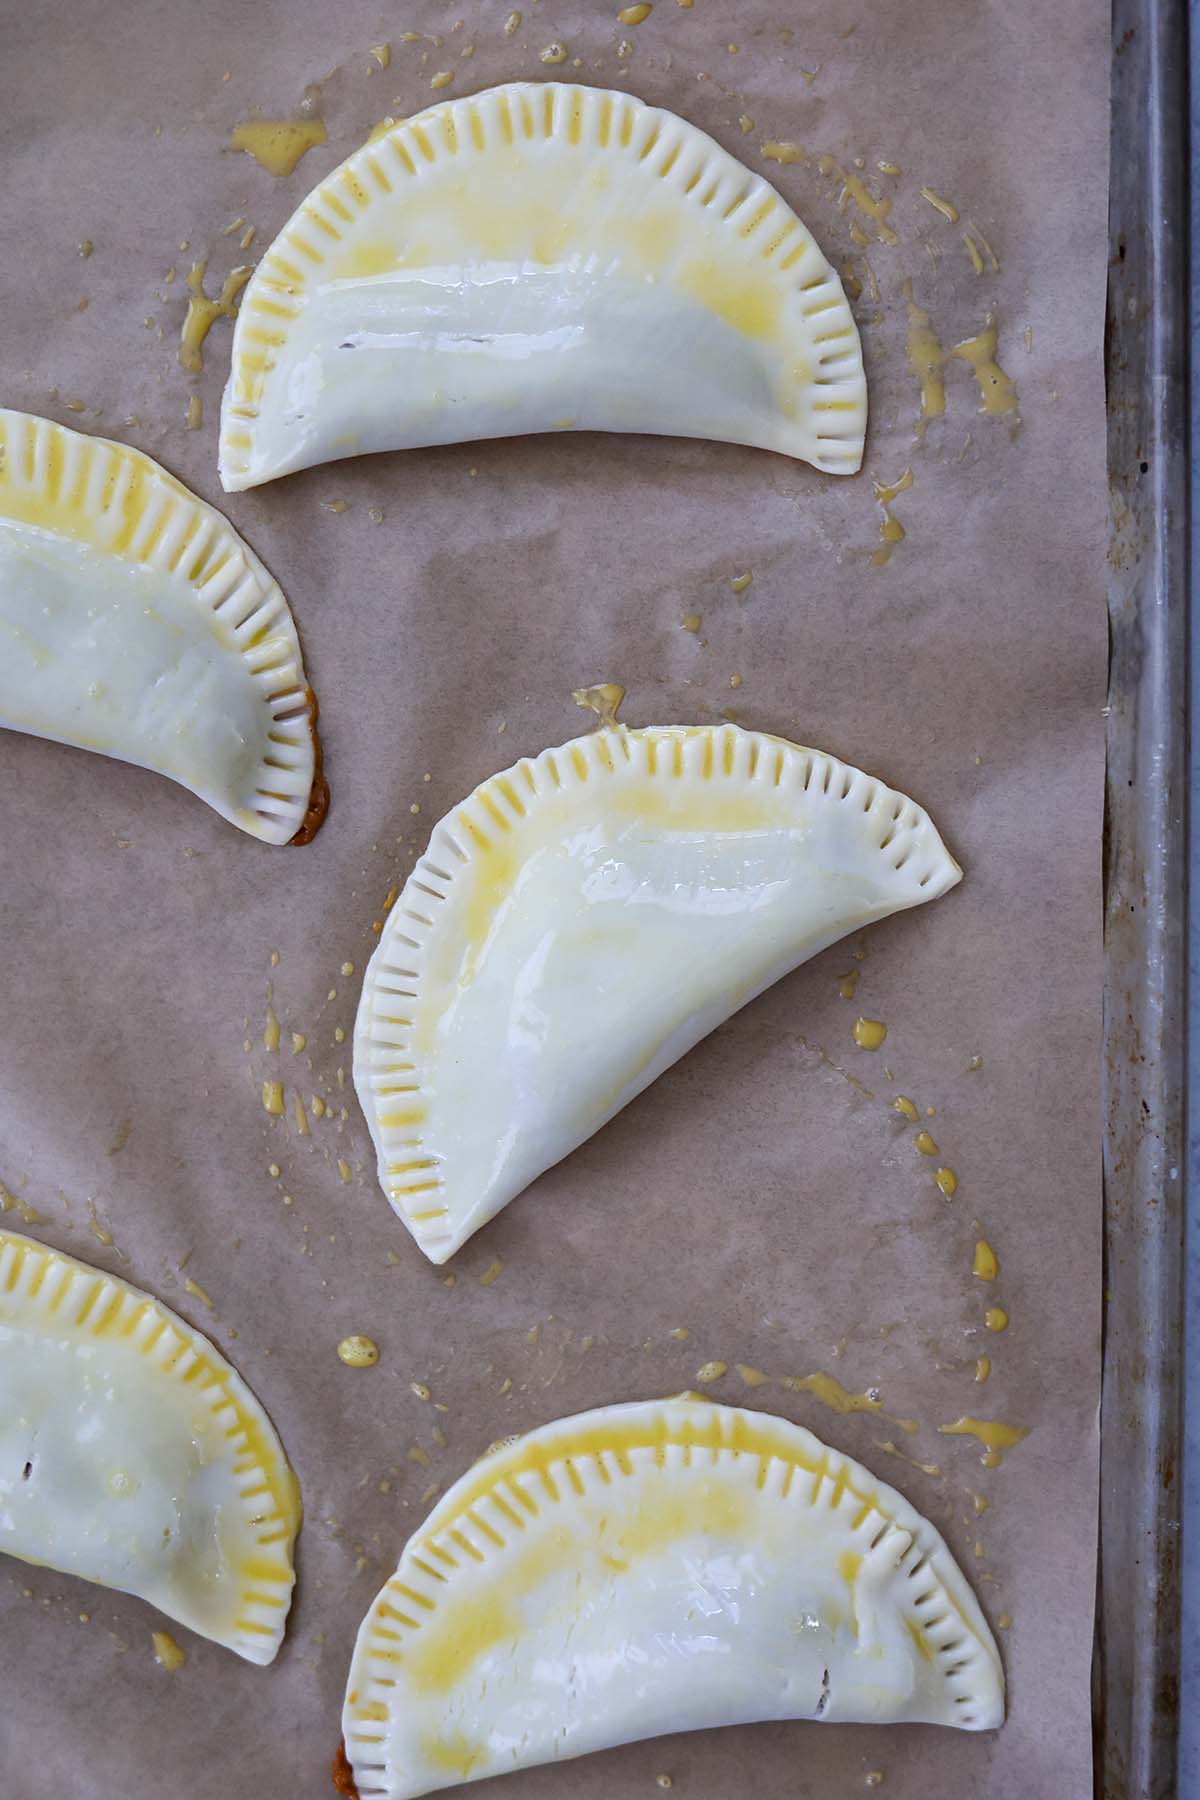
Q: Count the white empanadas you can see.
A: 5